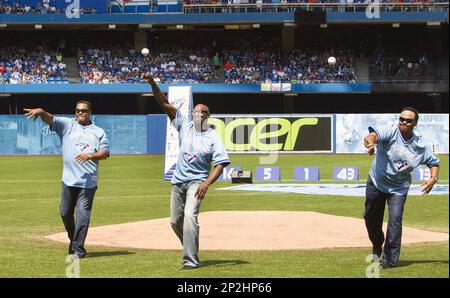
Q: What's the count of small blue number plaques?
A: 5